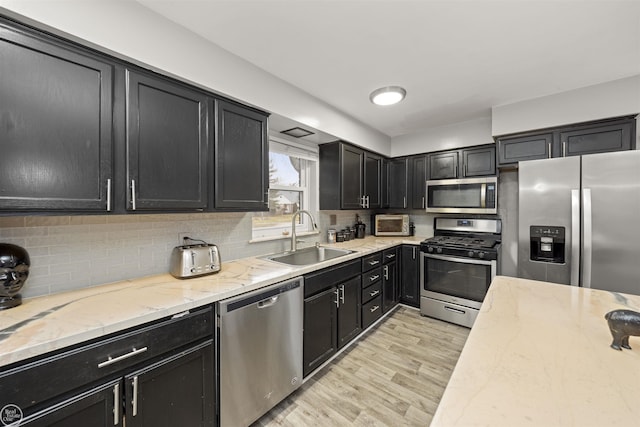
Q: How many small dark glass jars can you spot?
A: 3